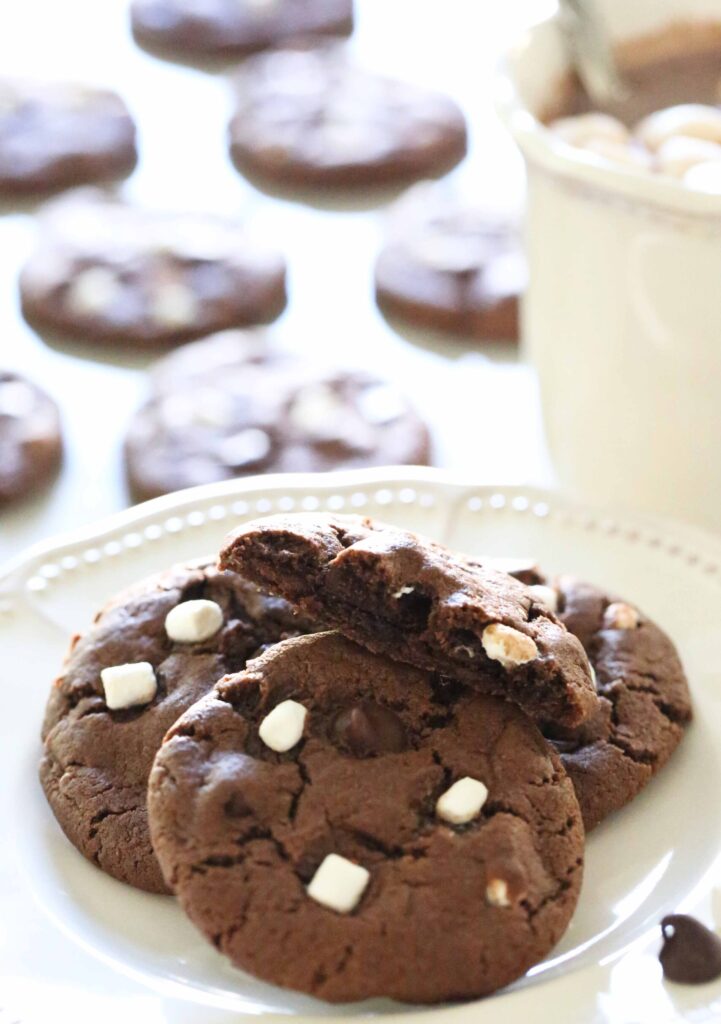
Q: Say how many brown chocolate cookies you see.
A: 11